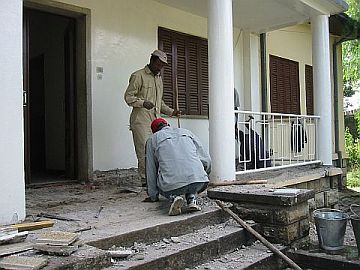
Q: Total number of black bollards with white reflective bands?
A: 0